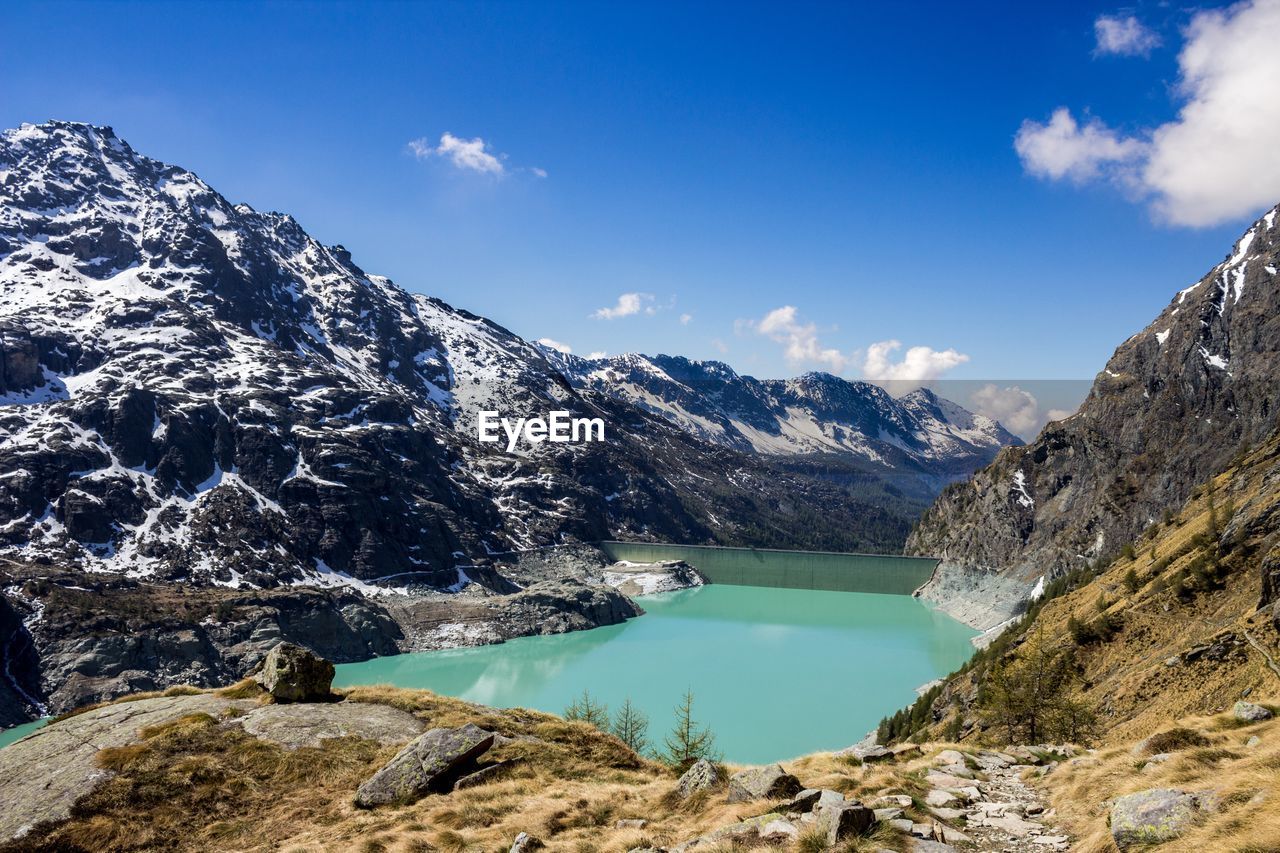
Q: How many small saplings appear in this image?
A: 3